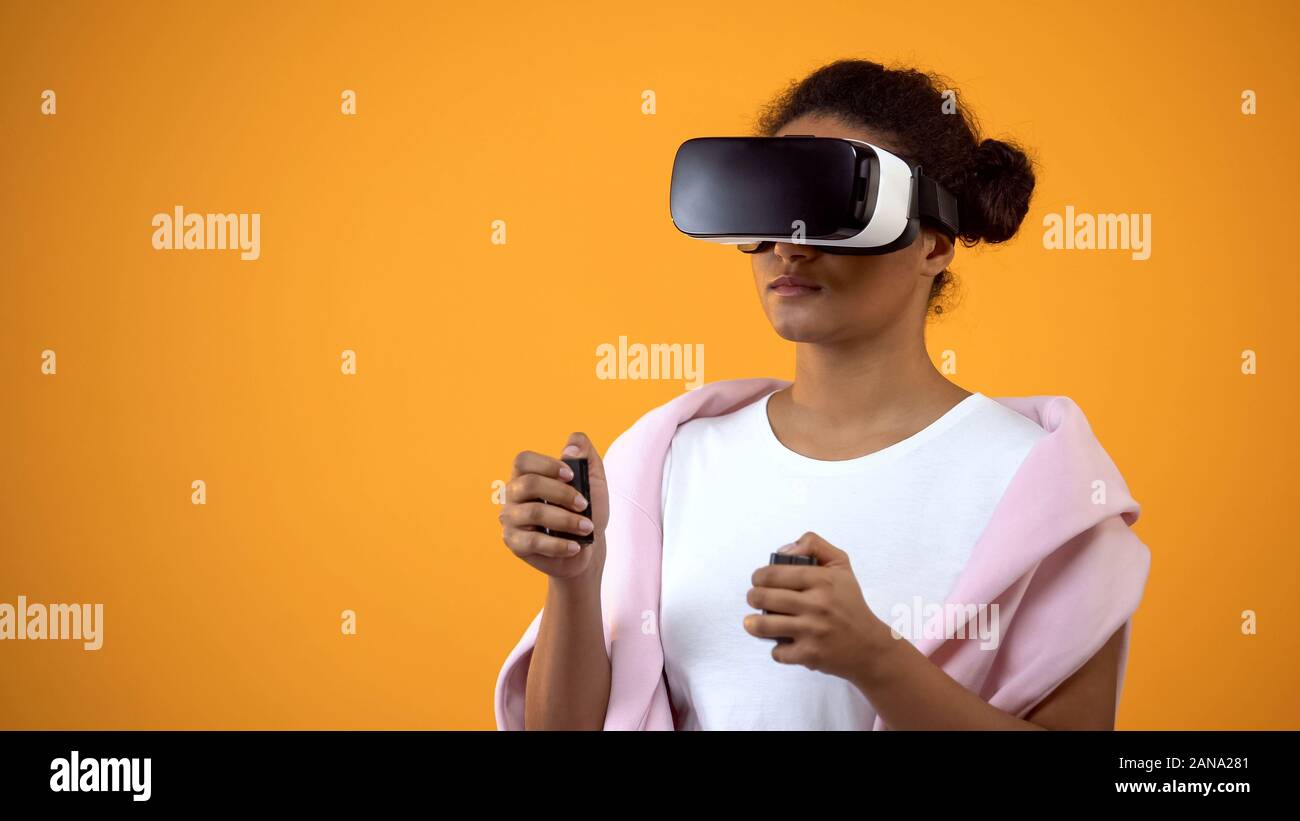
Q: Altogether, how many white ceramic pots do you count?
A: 0